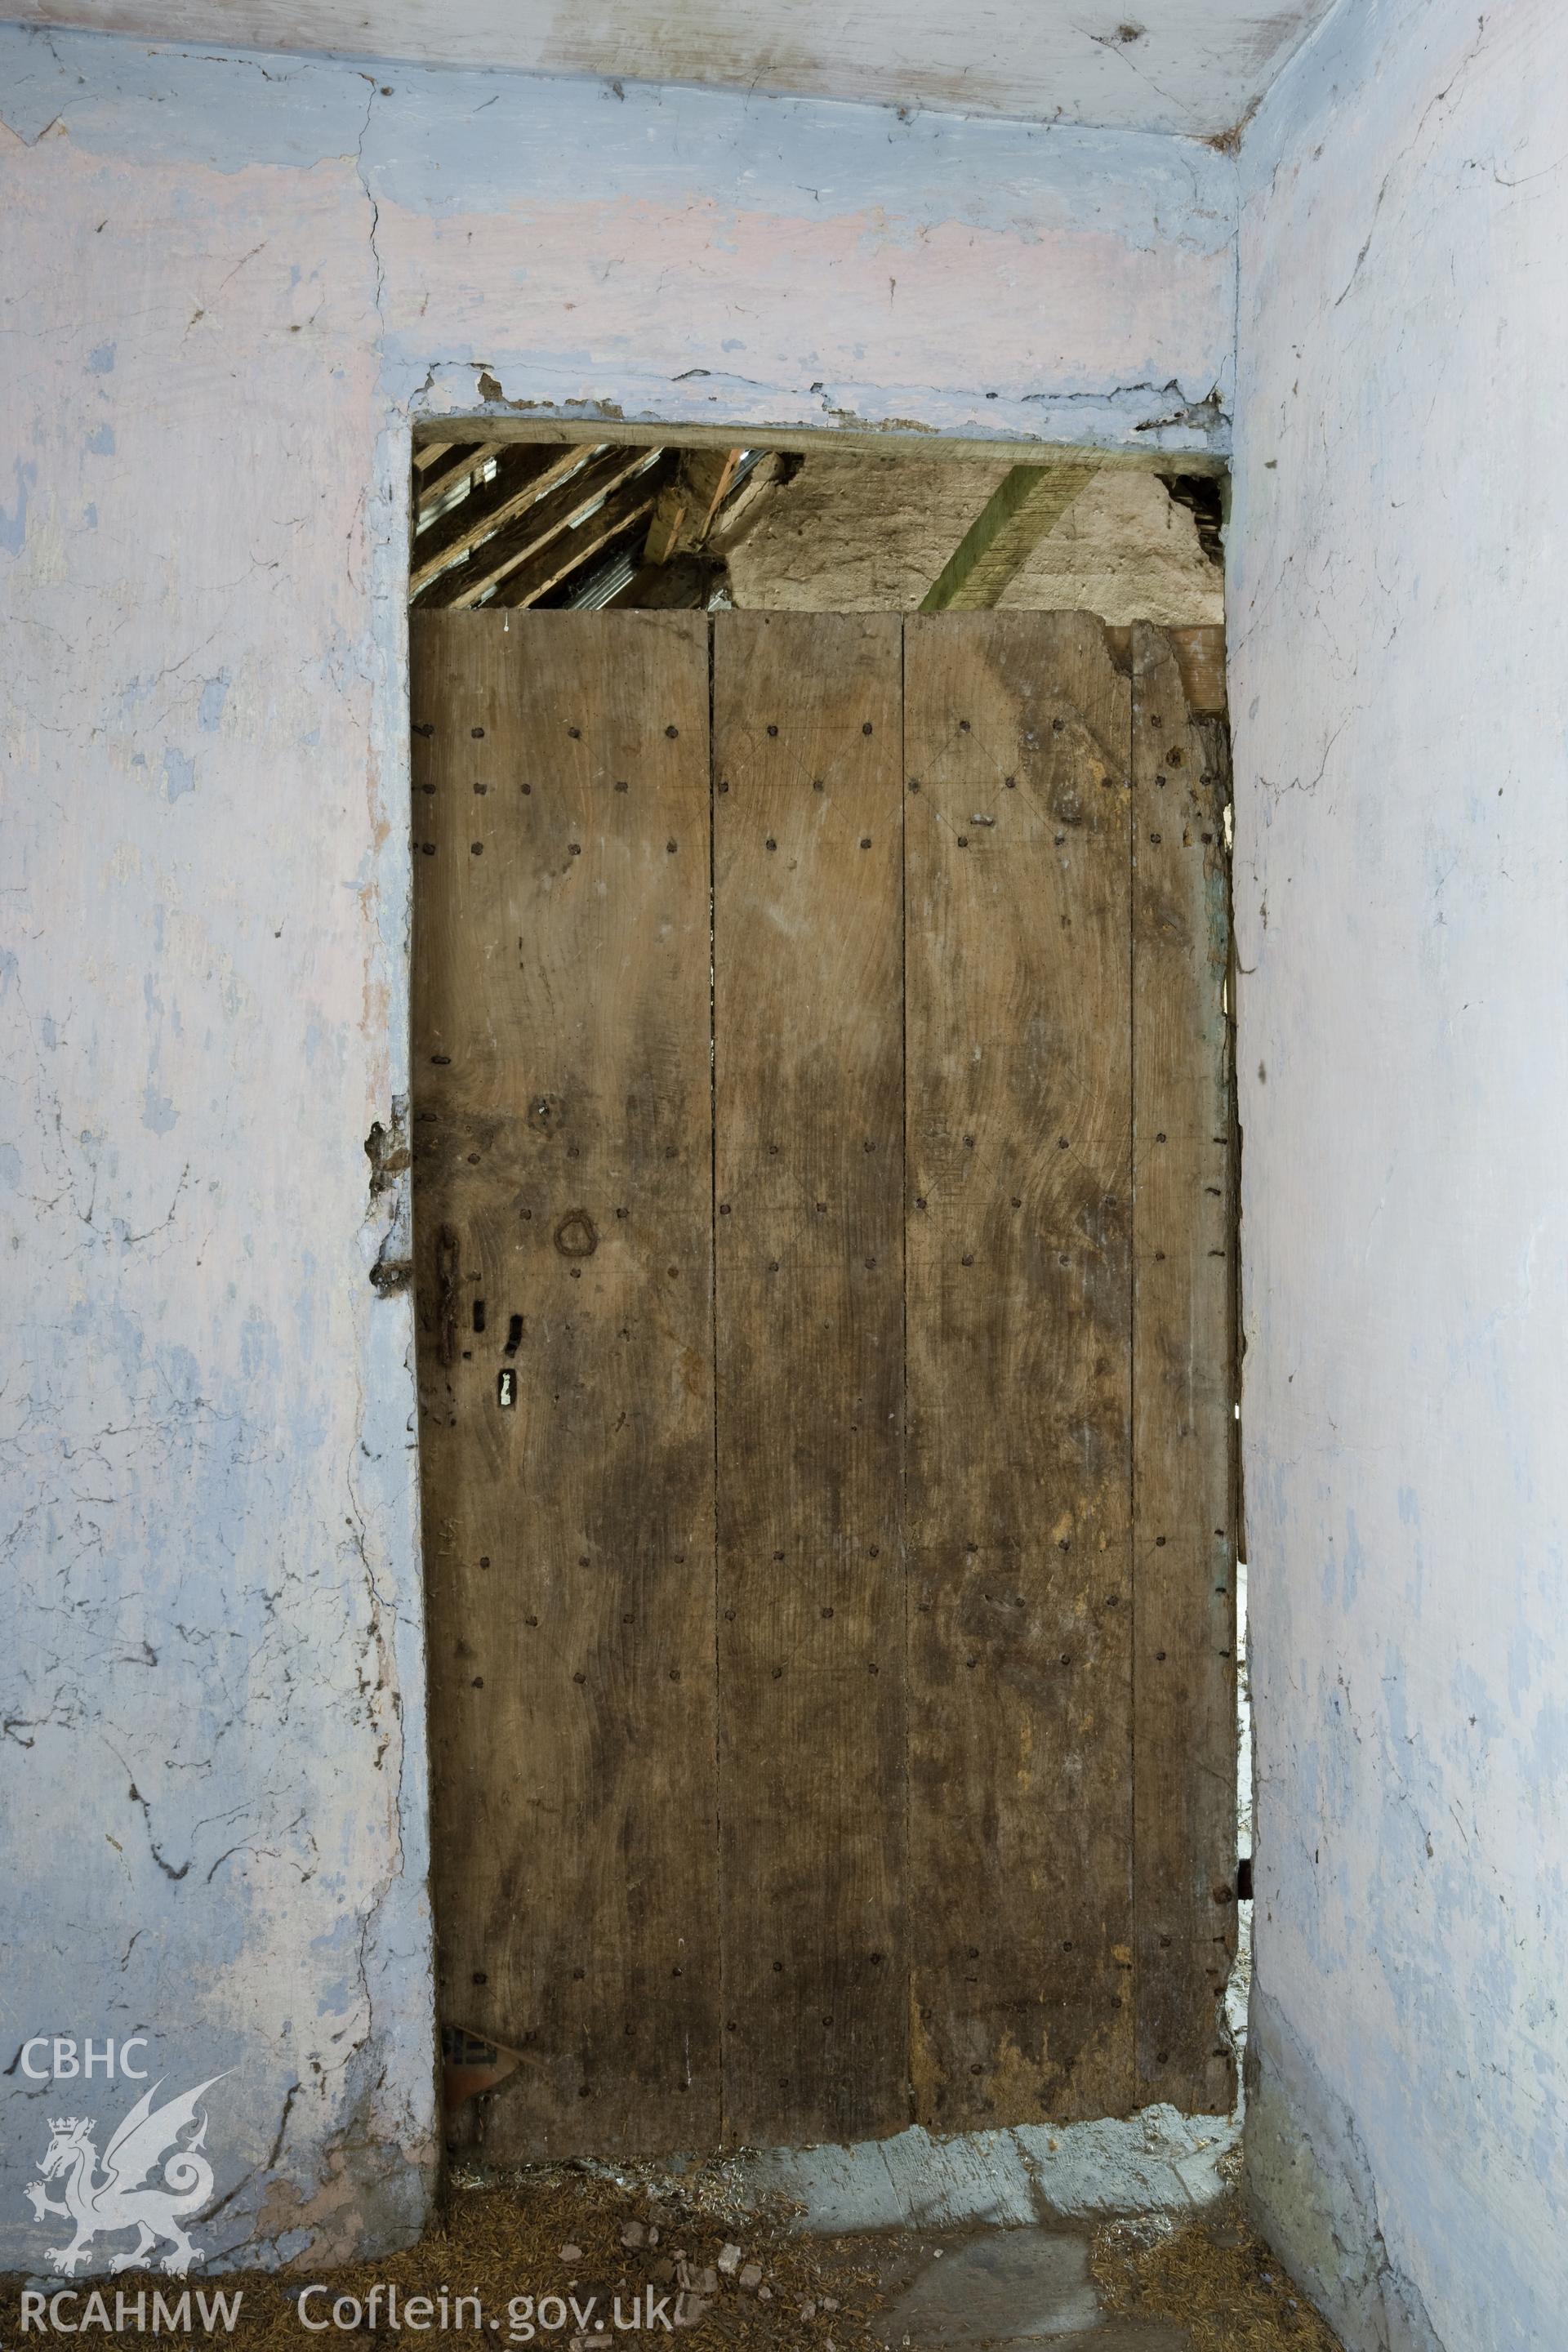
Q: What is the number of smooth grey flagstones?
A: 1